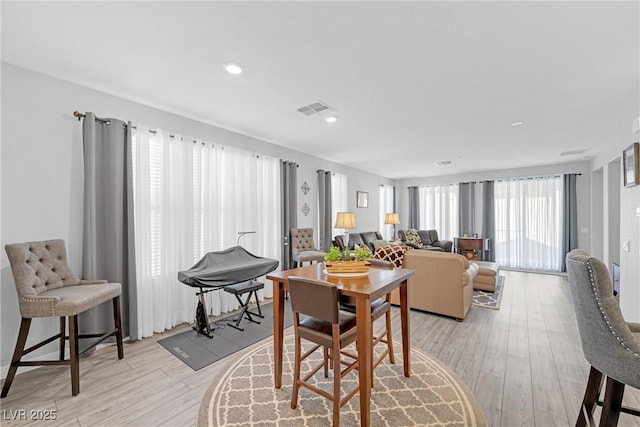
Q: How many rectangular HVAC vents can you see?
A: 3